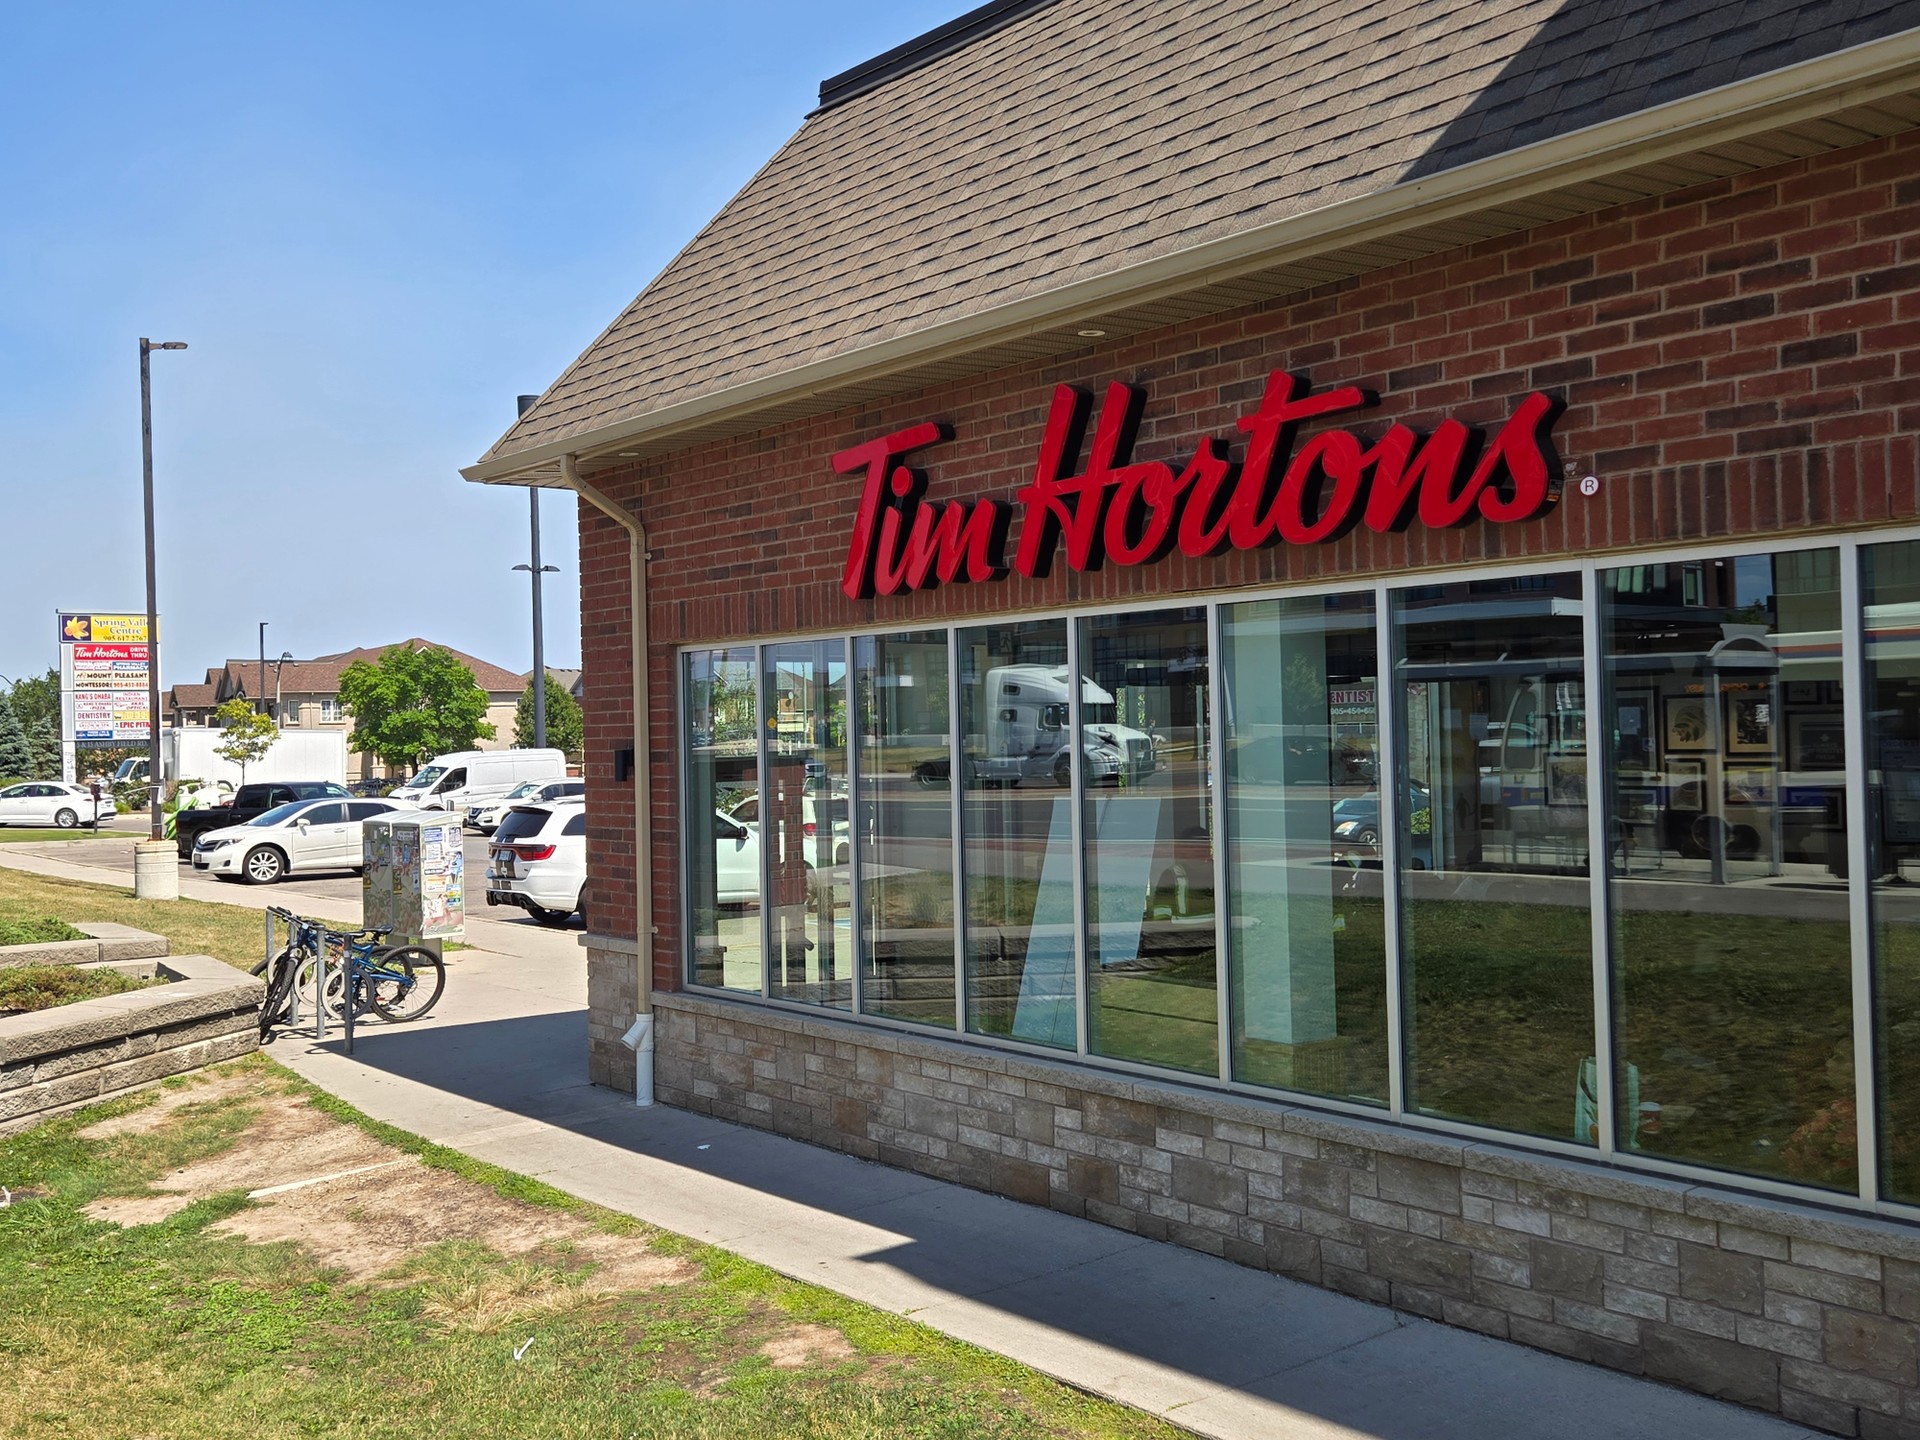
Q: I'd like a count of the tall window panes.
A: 9